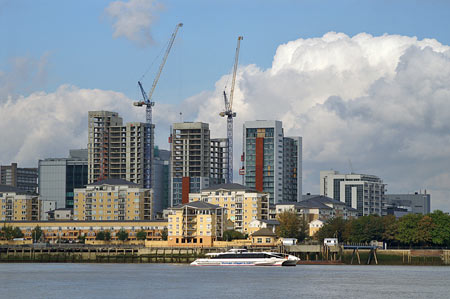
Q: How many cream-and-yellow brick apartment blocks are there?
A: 4